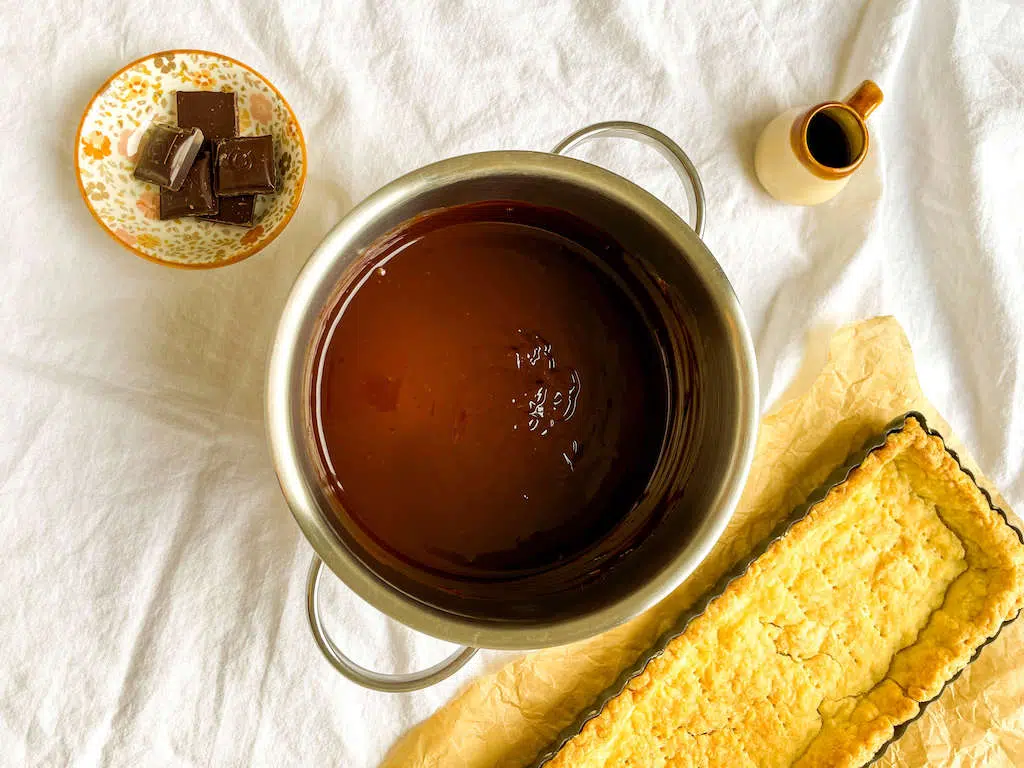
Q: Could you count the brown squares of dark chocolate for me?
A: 5